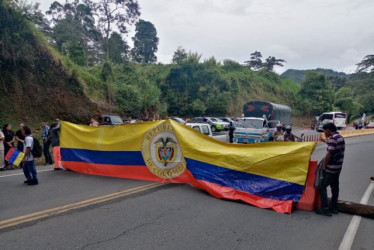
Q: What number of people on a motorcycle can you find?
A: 2